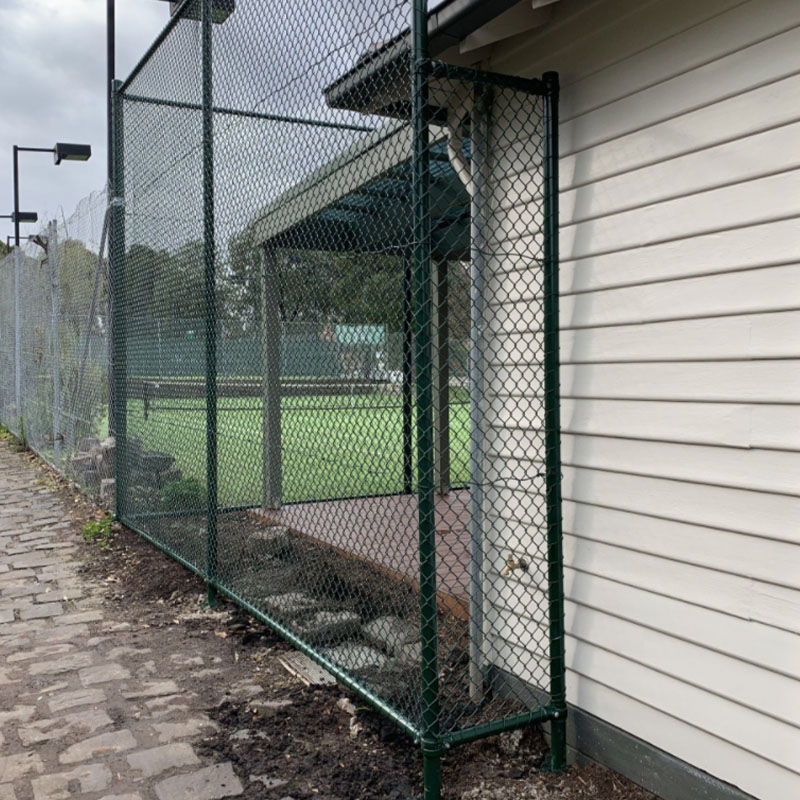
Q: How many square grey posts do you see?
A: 2